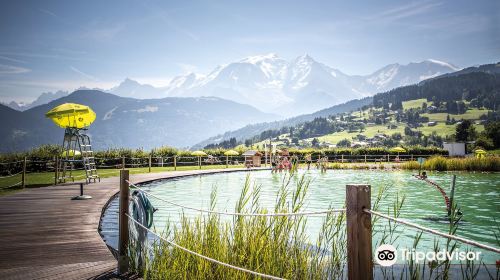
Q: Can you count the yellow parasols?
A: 6